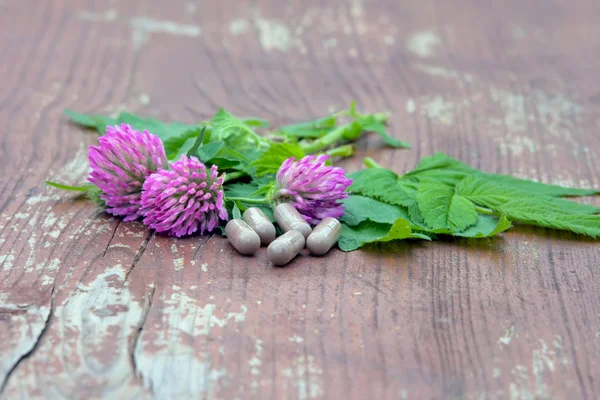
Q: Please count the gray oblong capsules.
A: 5